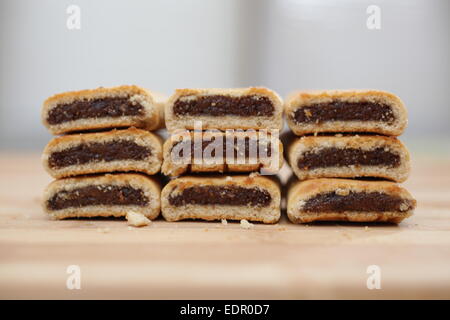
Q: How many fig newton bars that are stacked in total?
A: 9